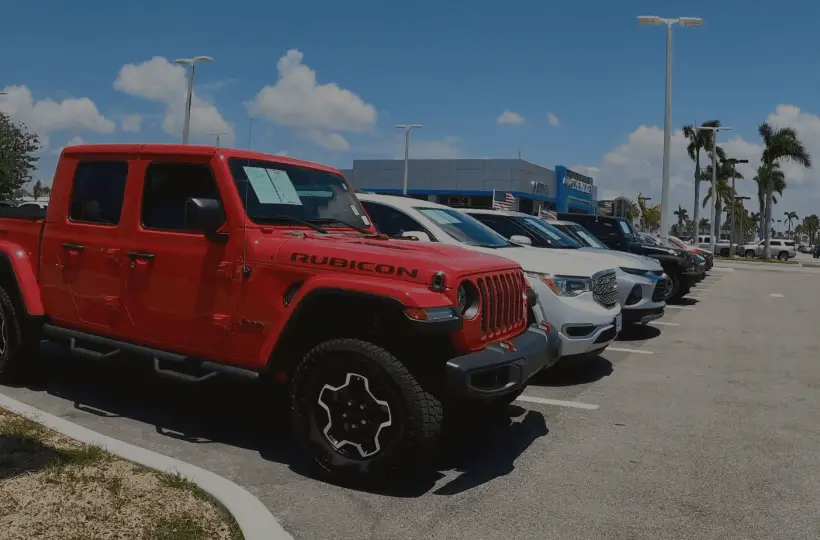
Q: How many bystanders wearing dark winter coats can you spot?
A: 0